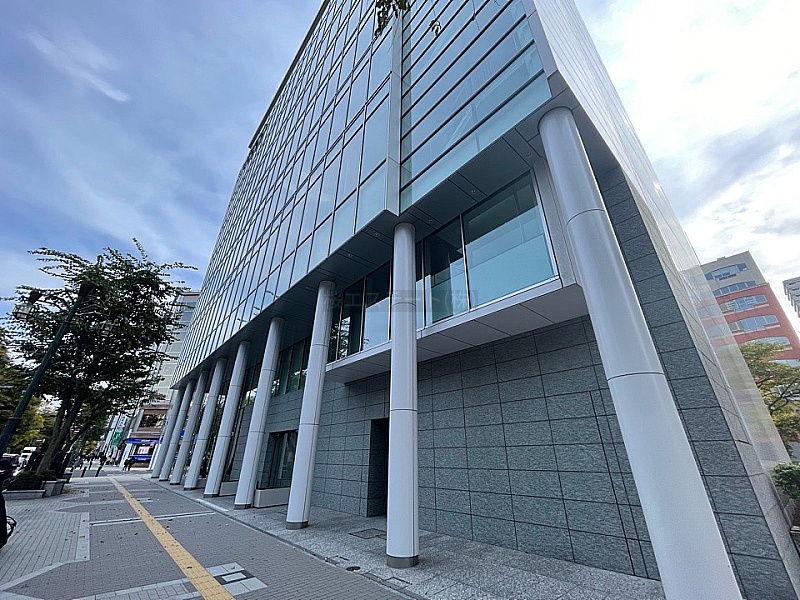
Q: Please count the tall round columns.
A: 9